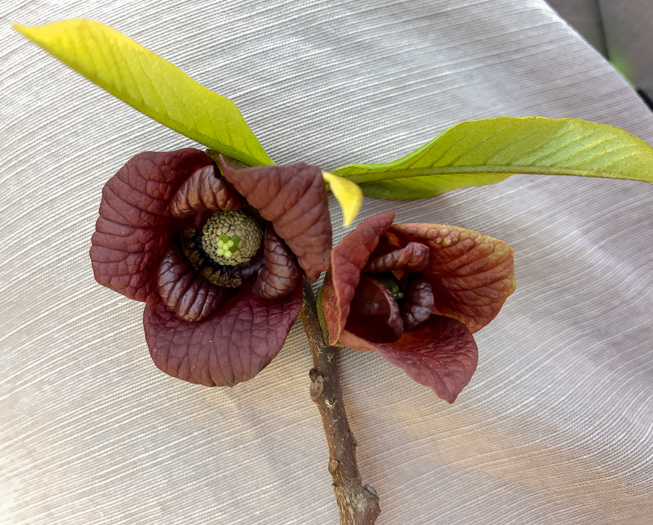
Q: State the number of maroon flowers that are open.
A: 2